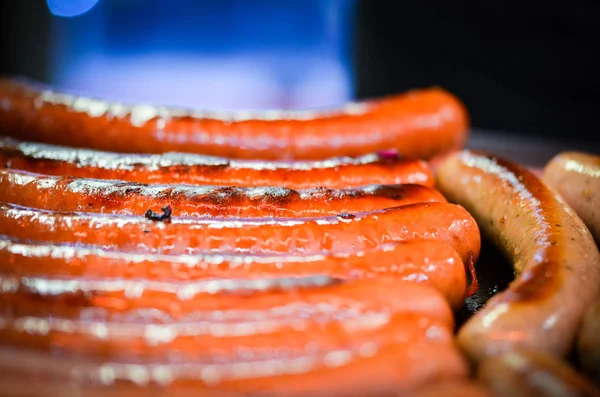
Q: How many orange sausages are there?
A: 8